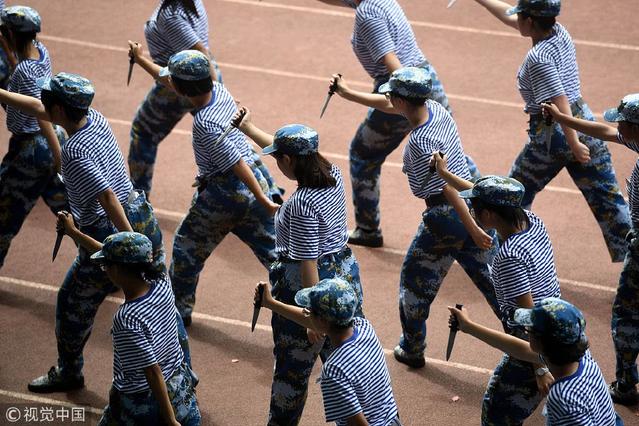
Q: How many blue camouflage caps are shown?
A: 11